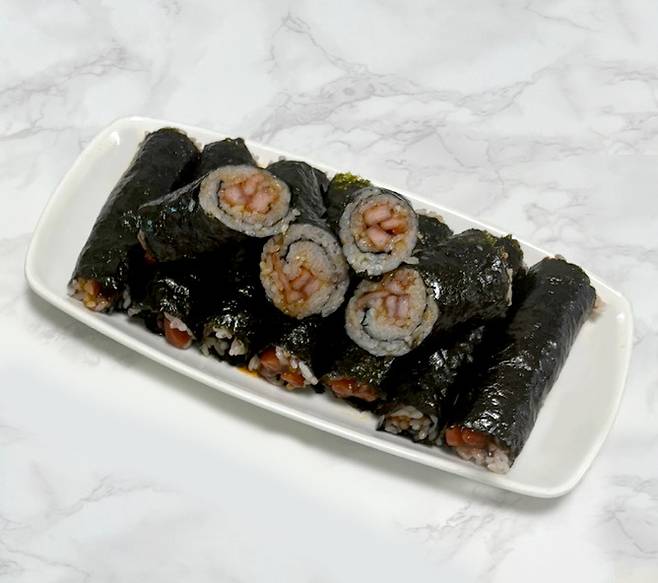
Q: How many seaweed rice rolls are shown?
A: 11